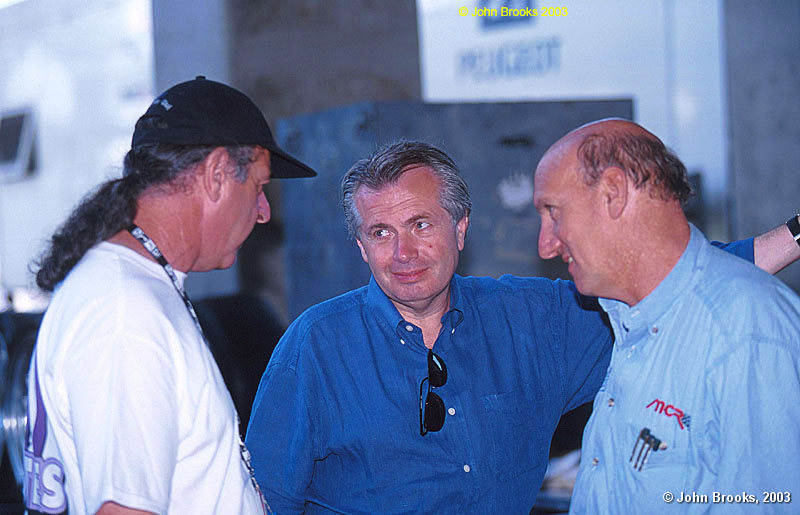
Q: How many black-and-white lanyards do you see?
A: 1